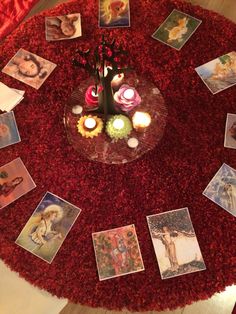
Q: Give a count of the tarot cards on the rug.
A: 12